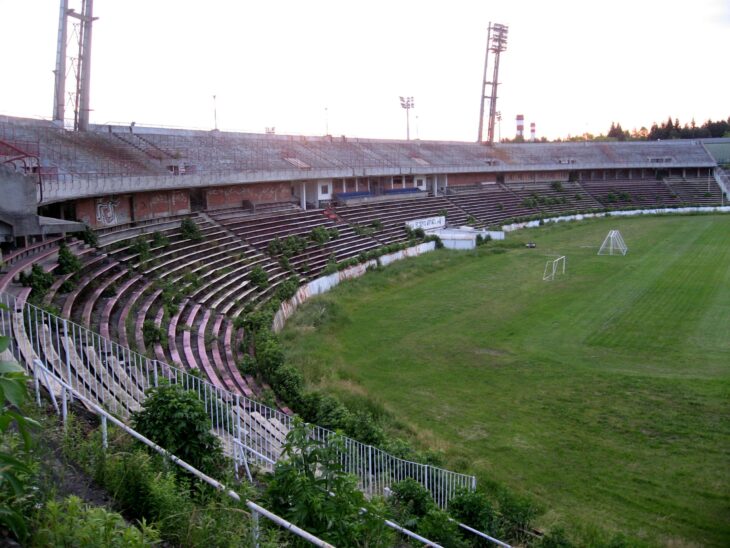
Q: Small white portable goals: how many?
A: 2